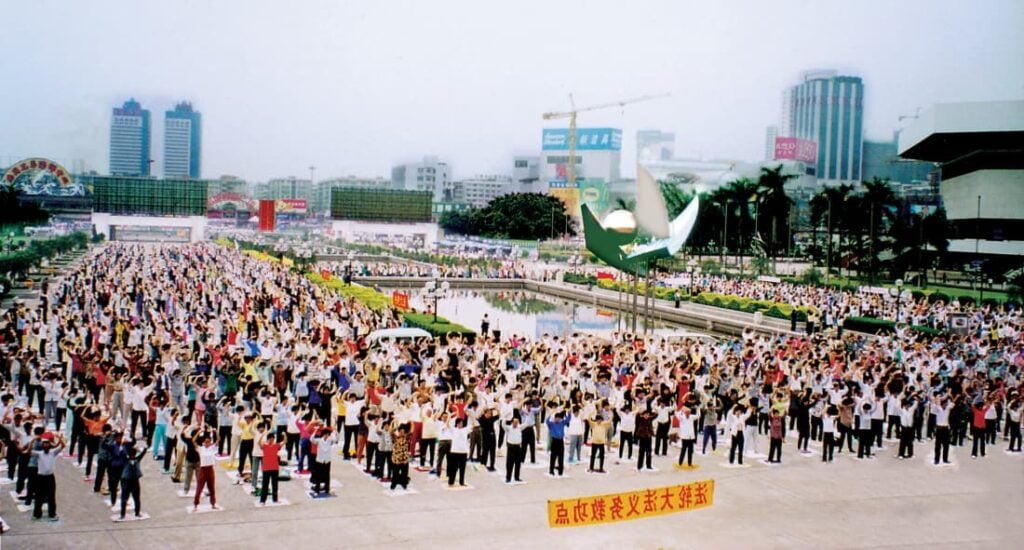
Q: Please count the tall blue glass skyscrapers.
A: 3